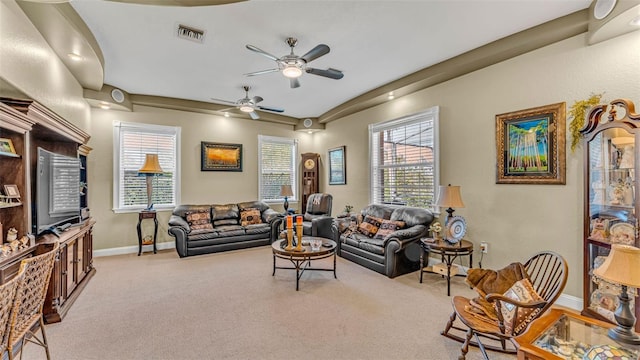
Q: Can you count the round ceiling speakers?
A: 3